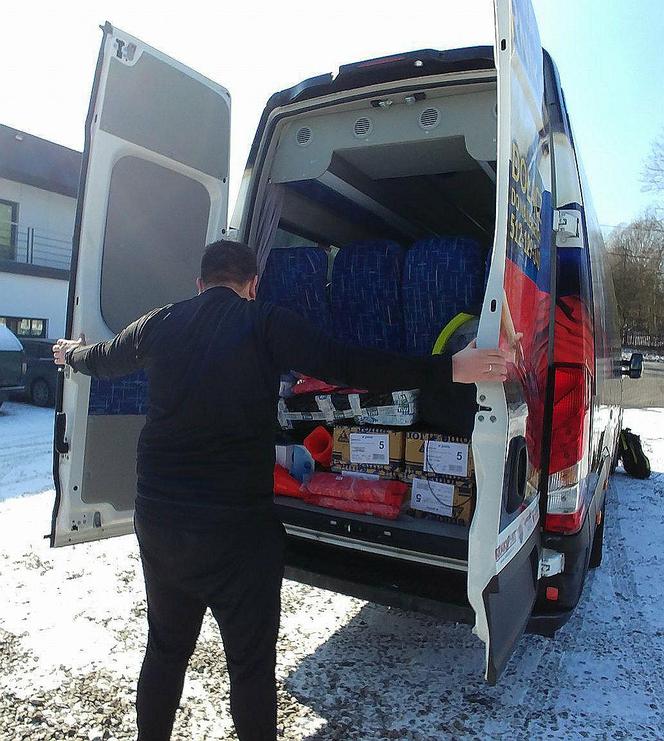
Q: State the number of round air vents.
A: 3